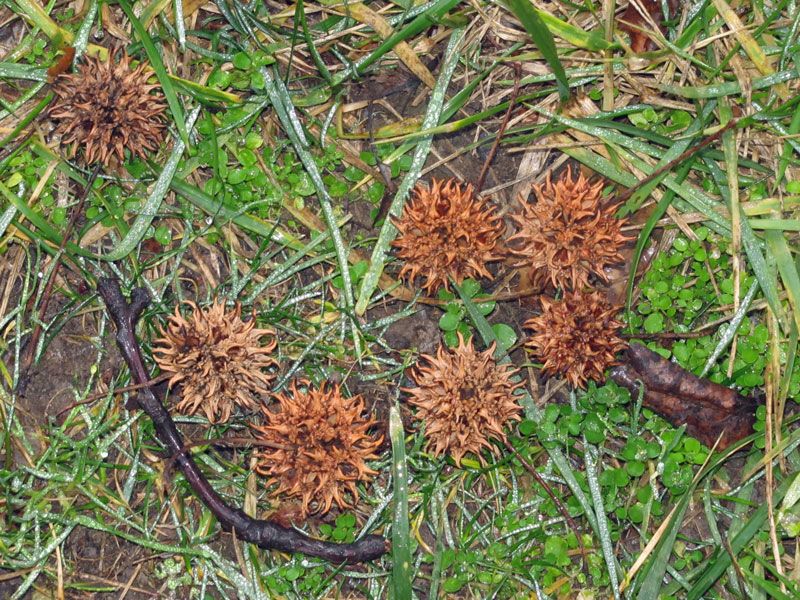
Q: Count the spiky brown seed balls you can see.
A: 7